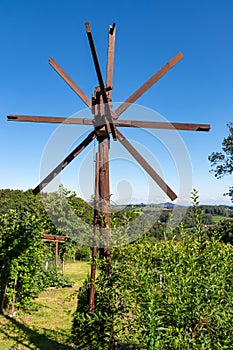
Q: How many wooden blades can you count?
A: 8